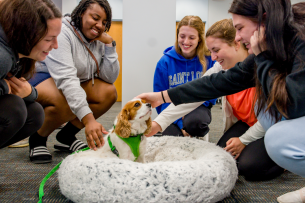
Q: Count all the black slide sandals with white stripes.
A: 2